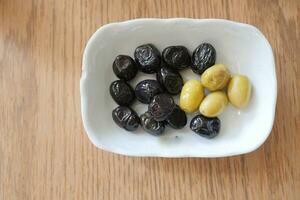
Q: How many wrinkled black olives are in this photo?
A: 12